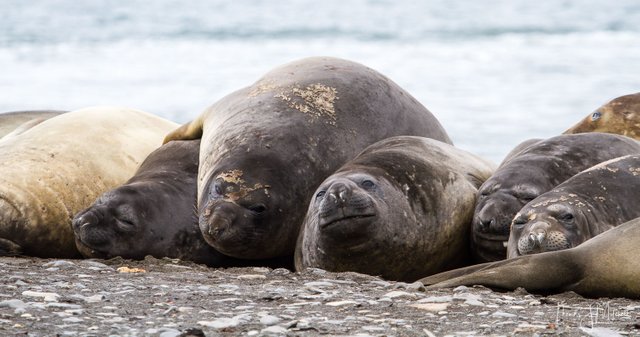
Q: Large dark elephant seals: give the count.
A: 5